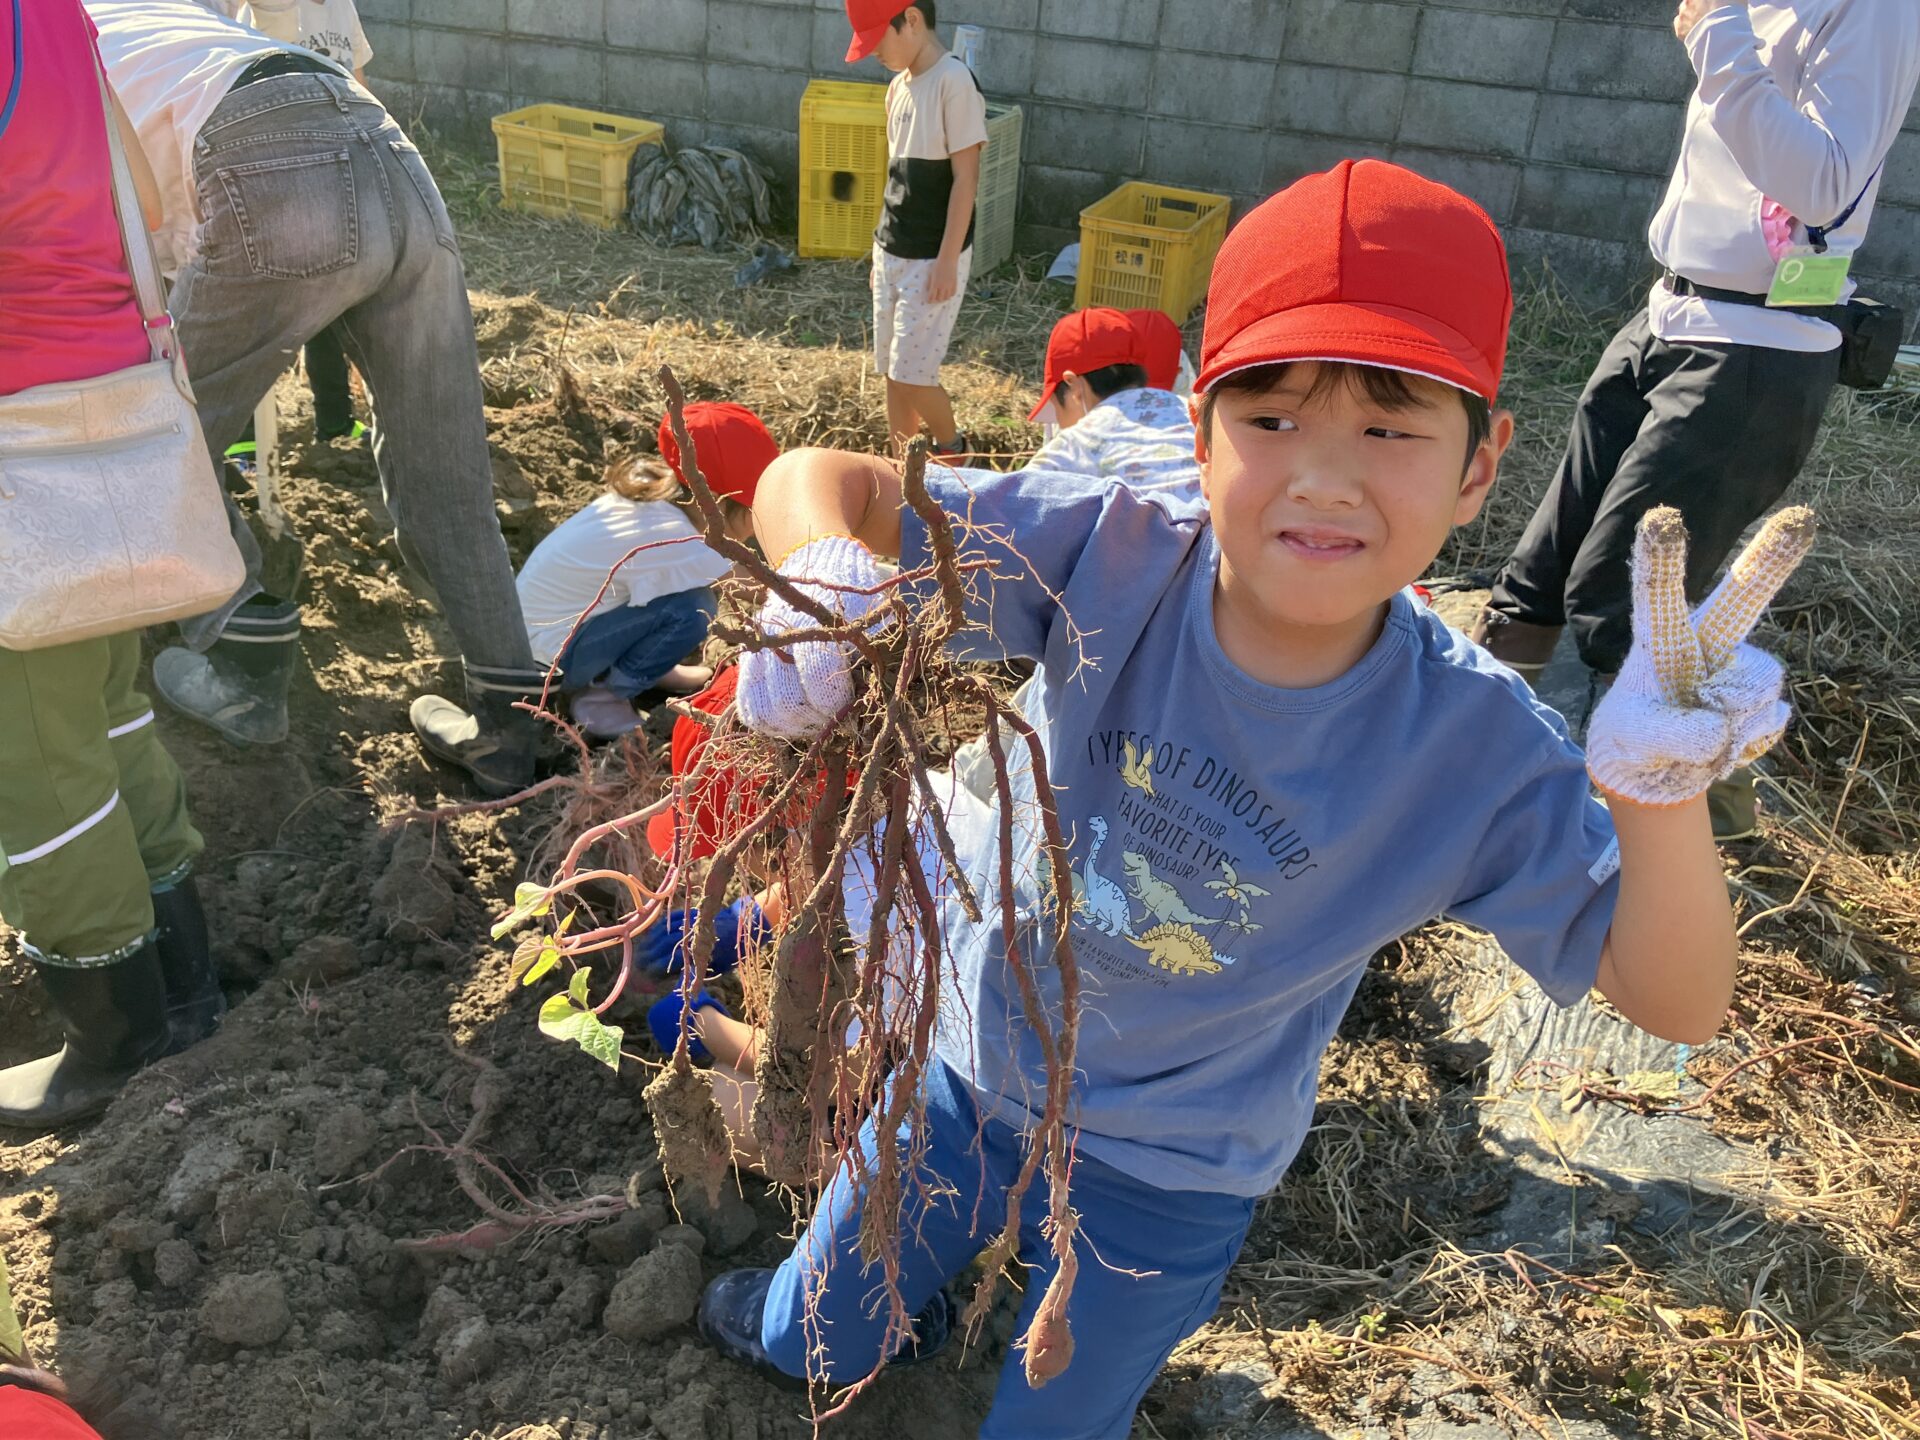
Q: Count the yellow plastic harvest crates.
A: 3